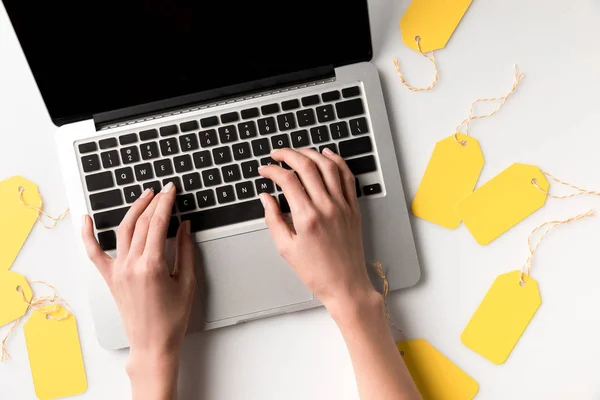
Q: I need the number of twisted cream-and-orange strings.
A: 8